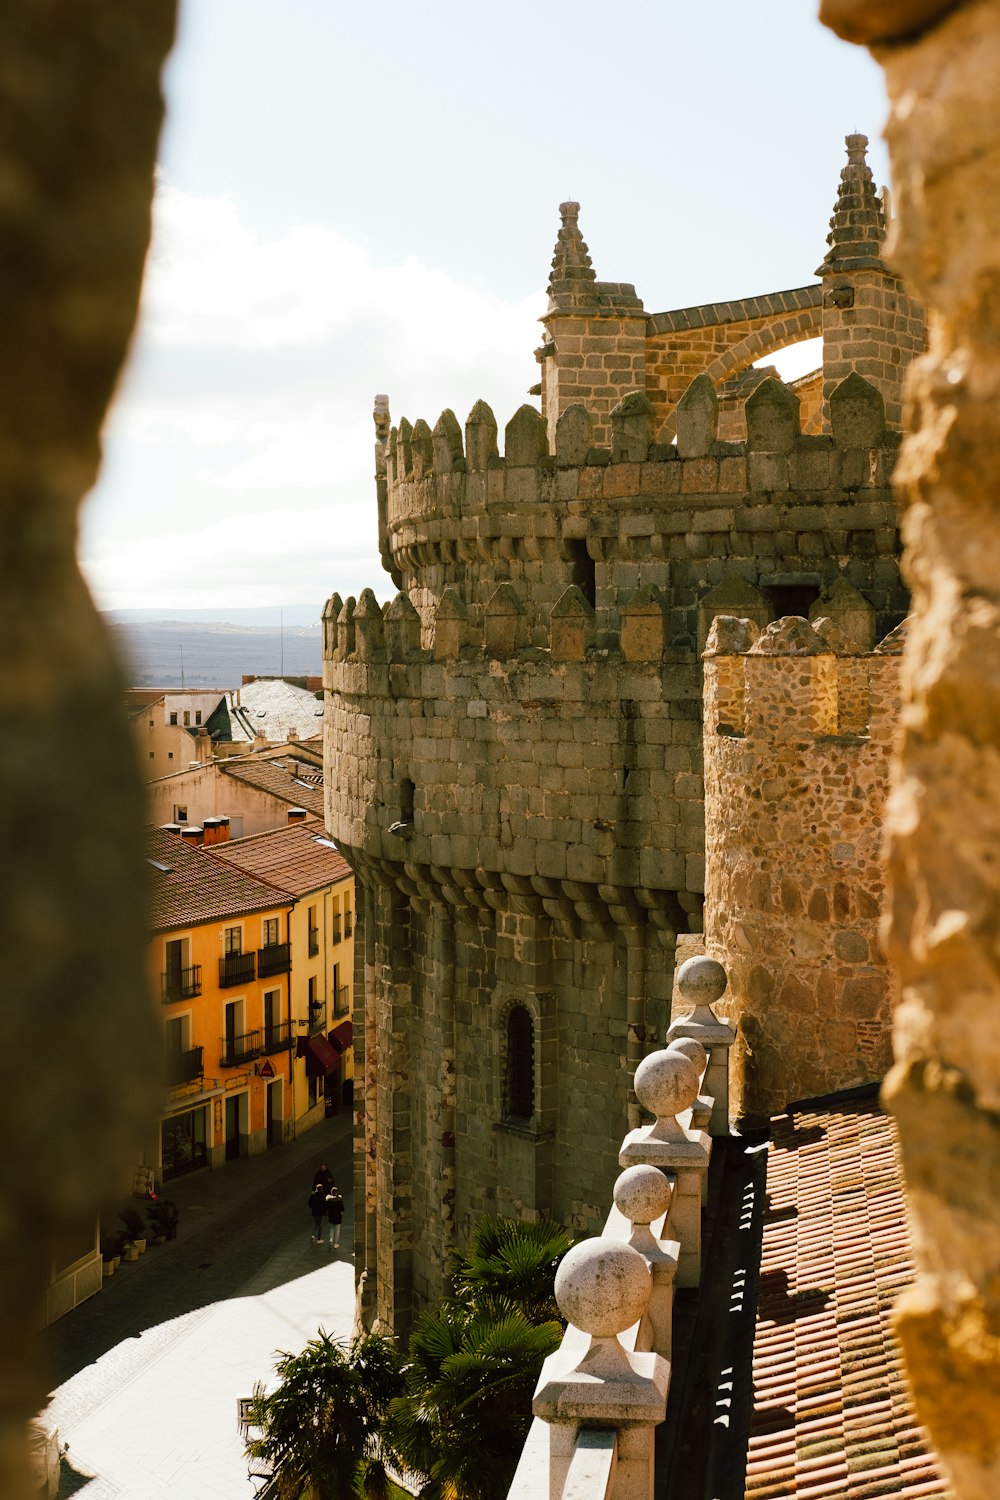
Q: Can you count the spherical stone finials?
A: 5